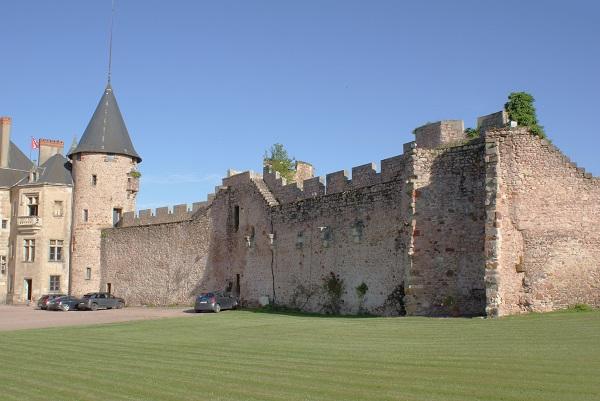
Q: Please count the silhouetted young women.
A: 0